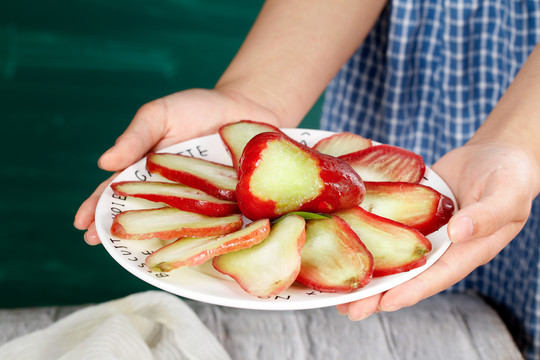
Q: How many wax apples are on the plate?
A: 12